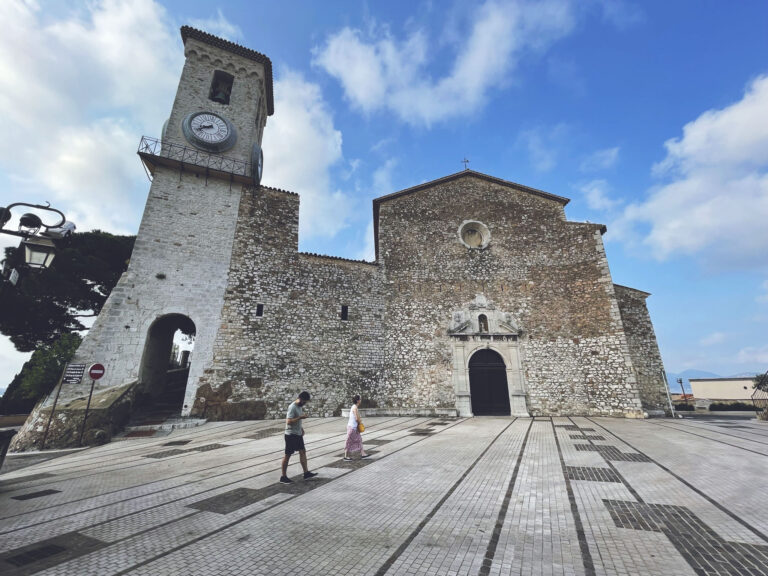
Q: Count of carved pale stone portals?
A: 1